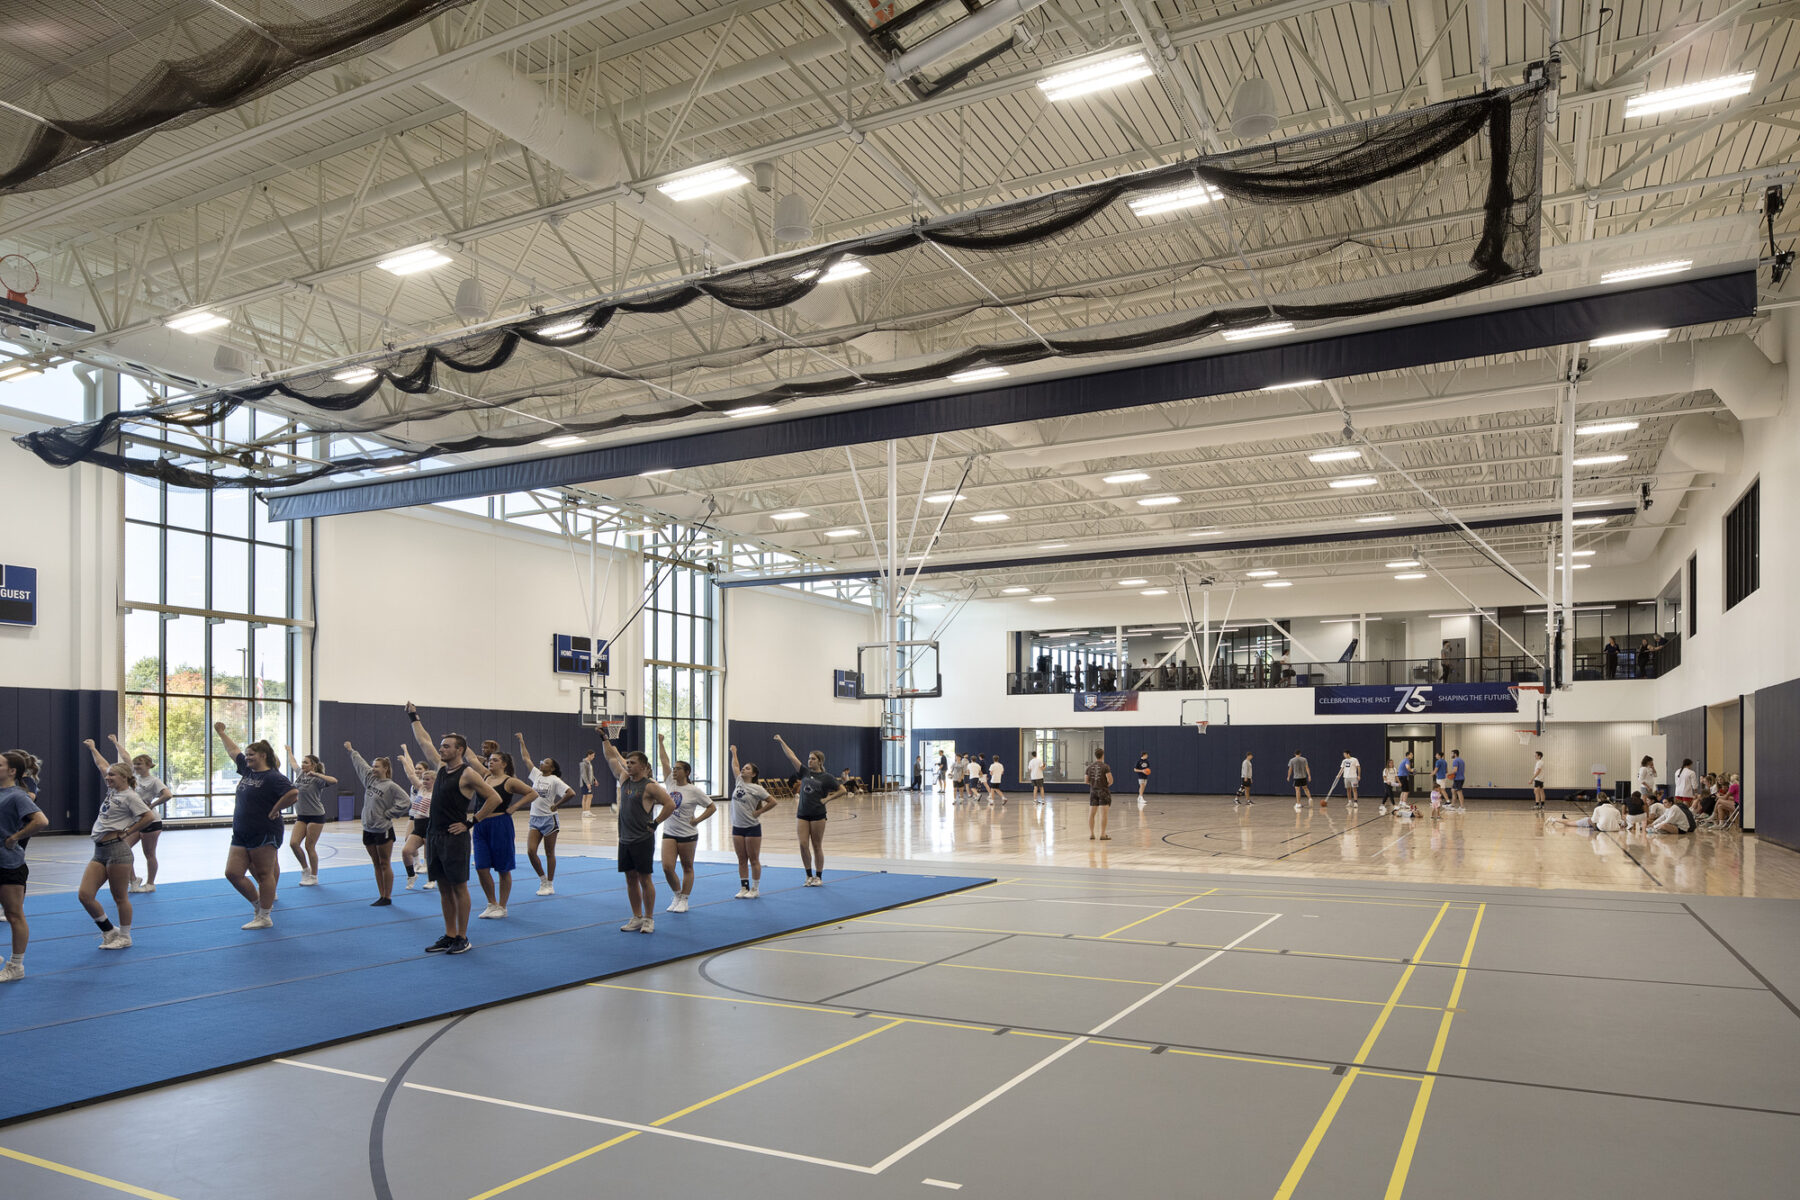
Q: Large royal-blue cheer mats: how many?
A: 1